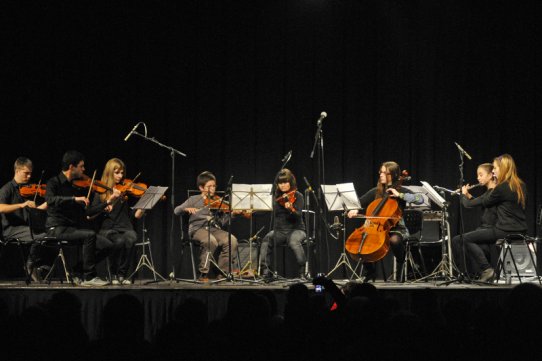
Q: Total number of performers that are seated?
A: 8